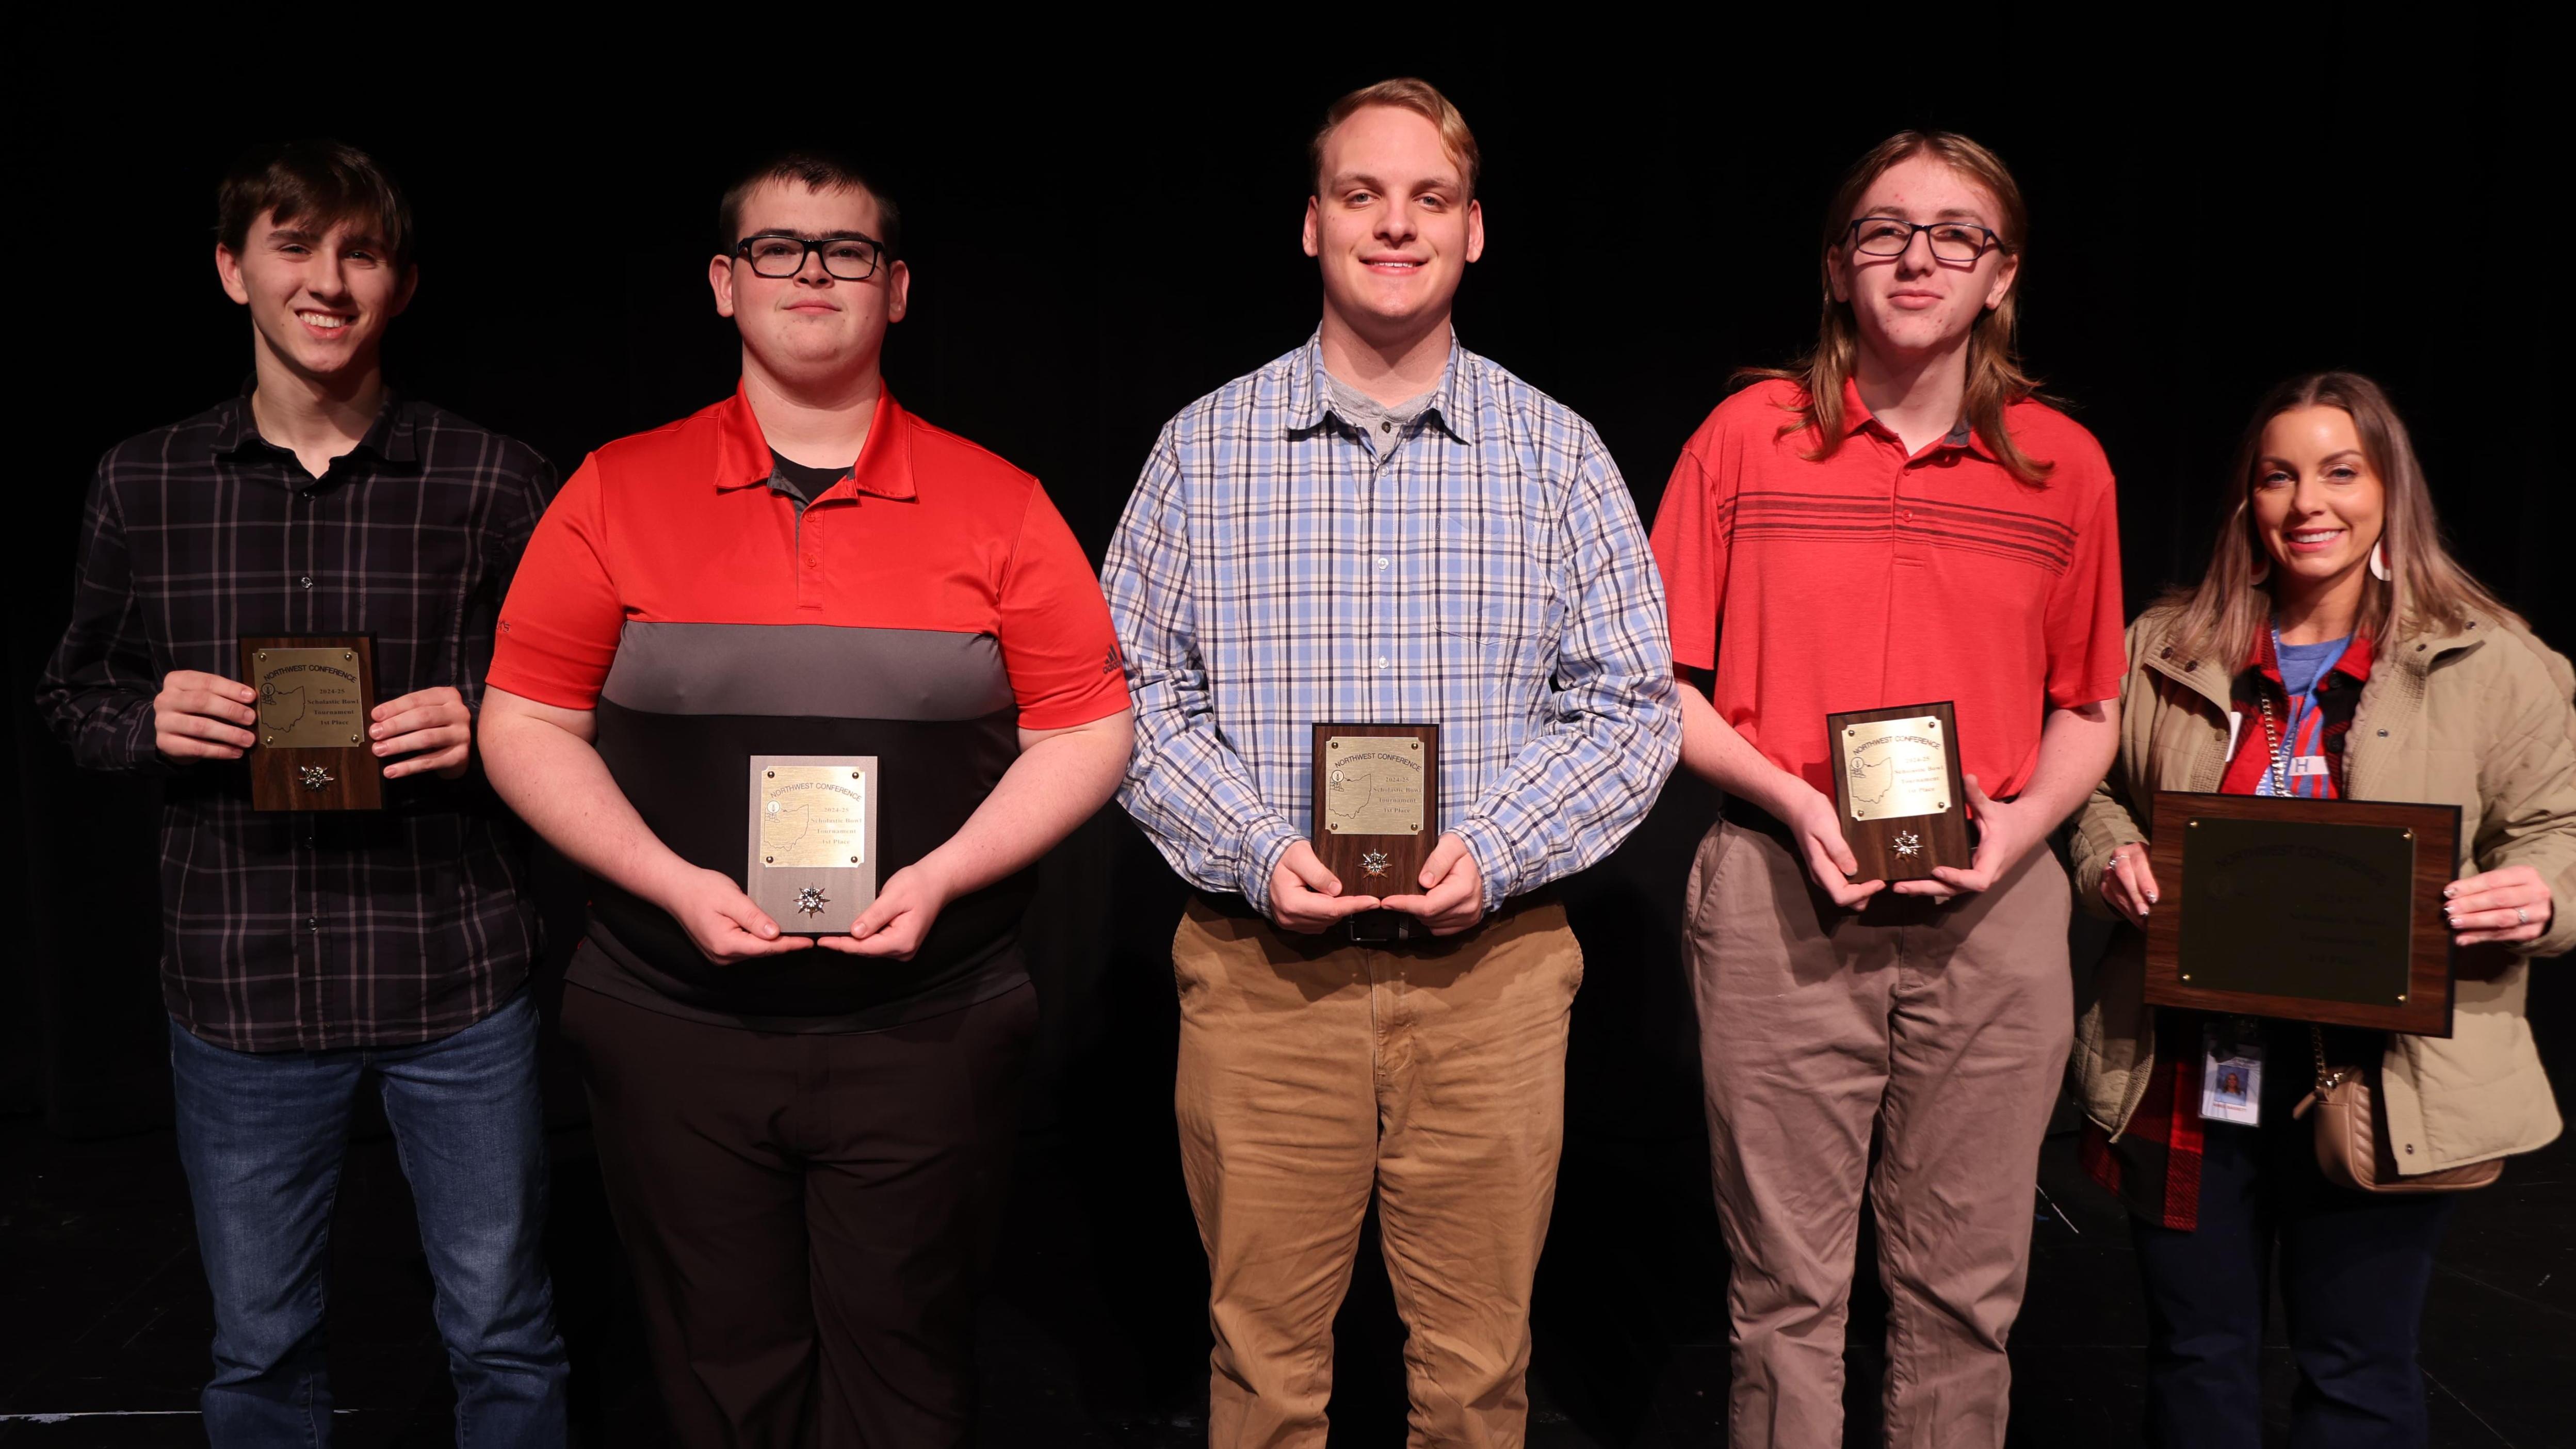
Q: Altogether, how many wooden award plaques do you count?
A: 5